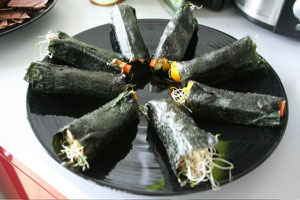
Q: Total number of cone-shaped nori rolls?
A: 8